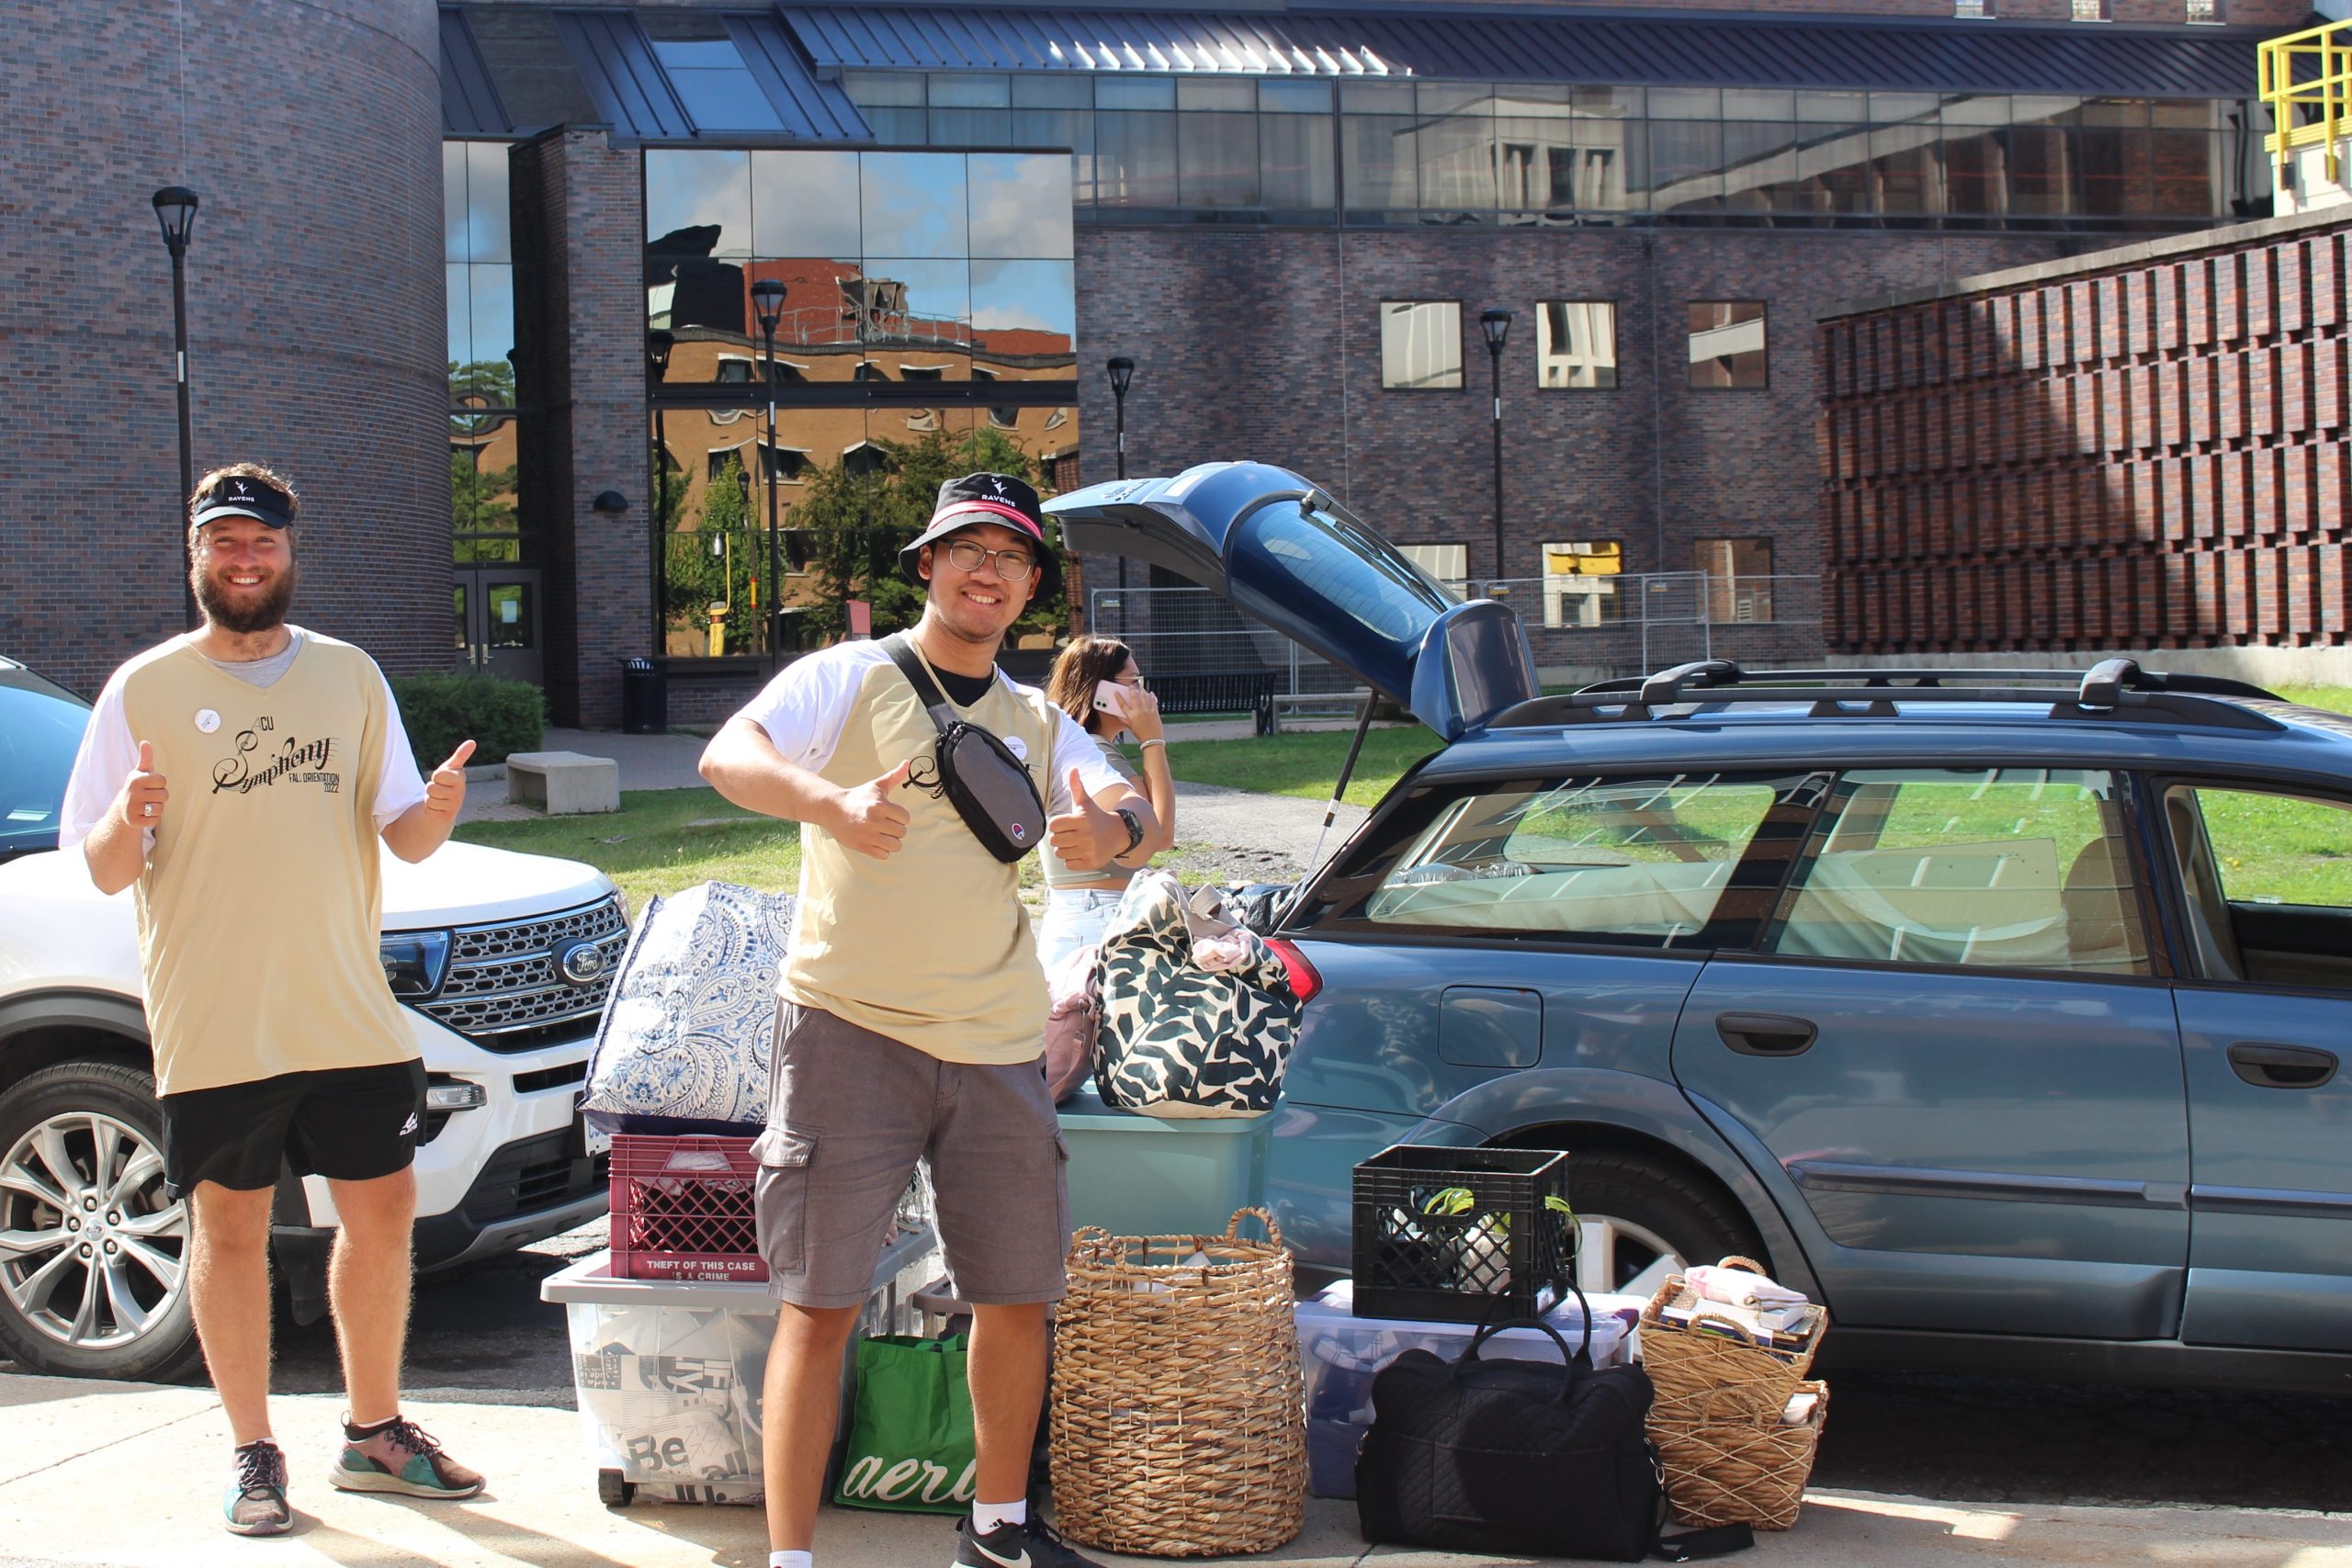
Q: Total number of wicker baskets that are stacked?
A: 2